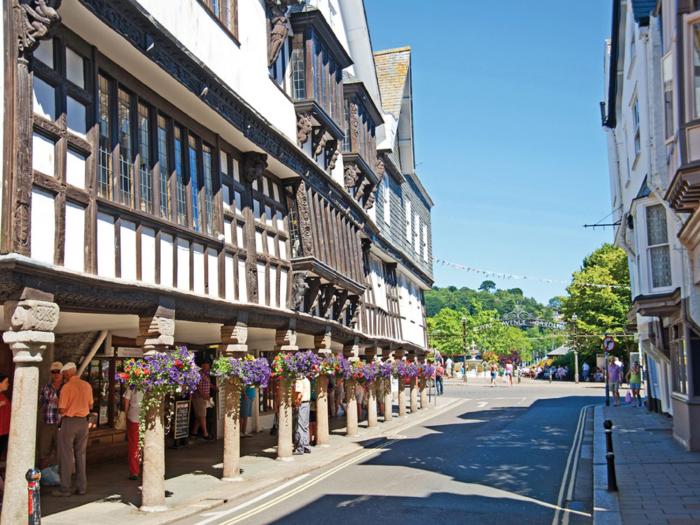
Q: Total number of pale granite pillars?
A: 11